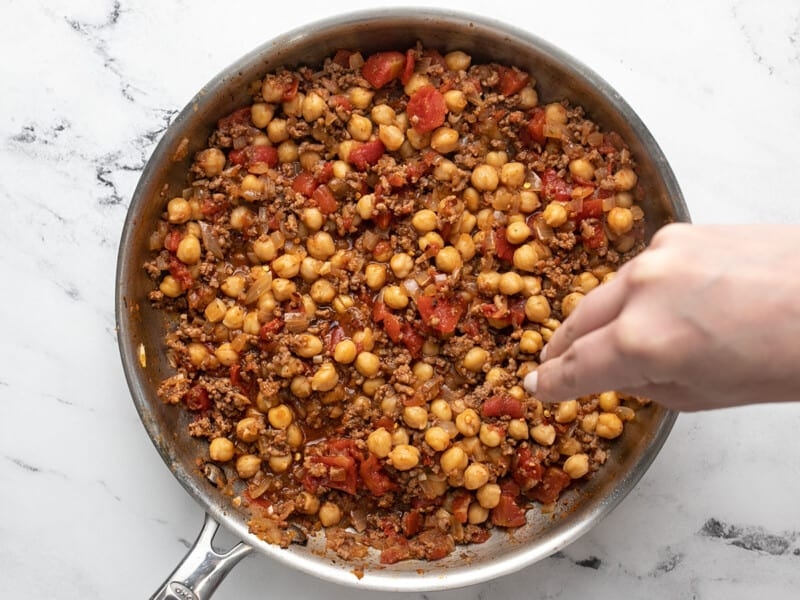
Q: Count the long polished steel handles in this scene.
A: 1